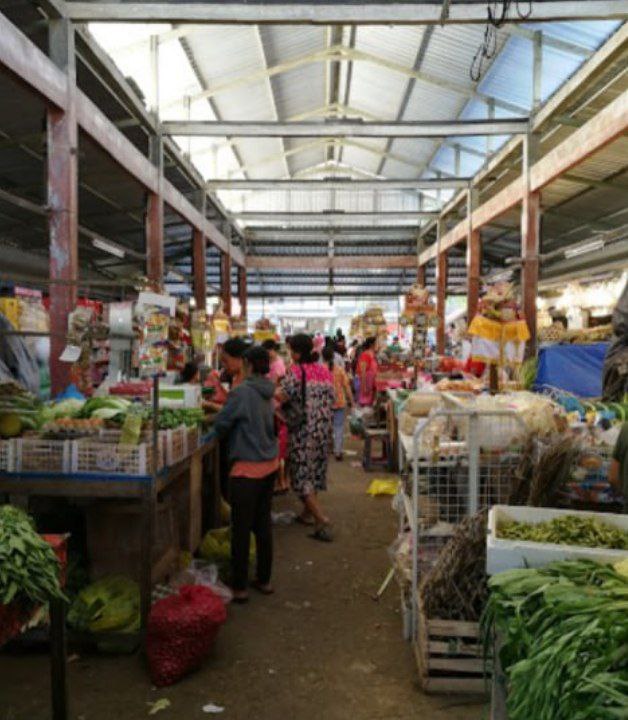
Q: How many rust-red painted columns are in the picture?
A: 9